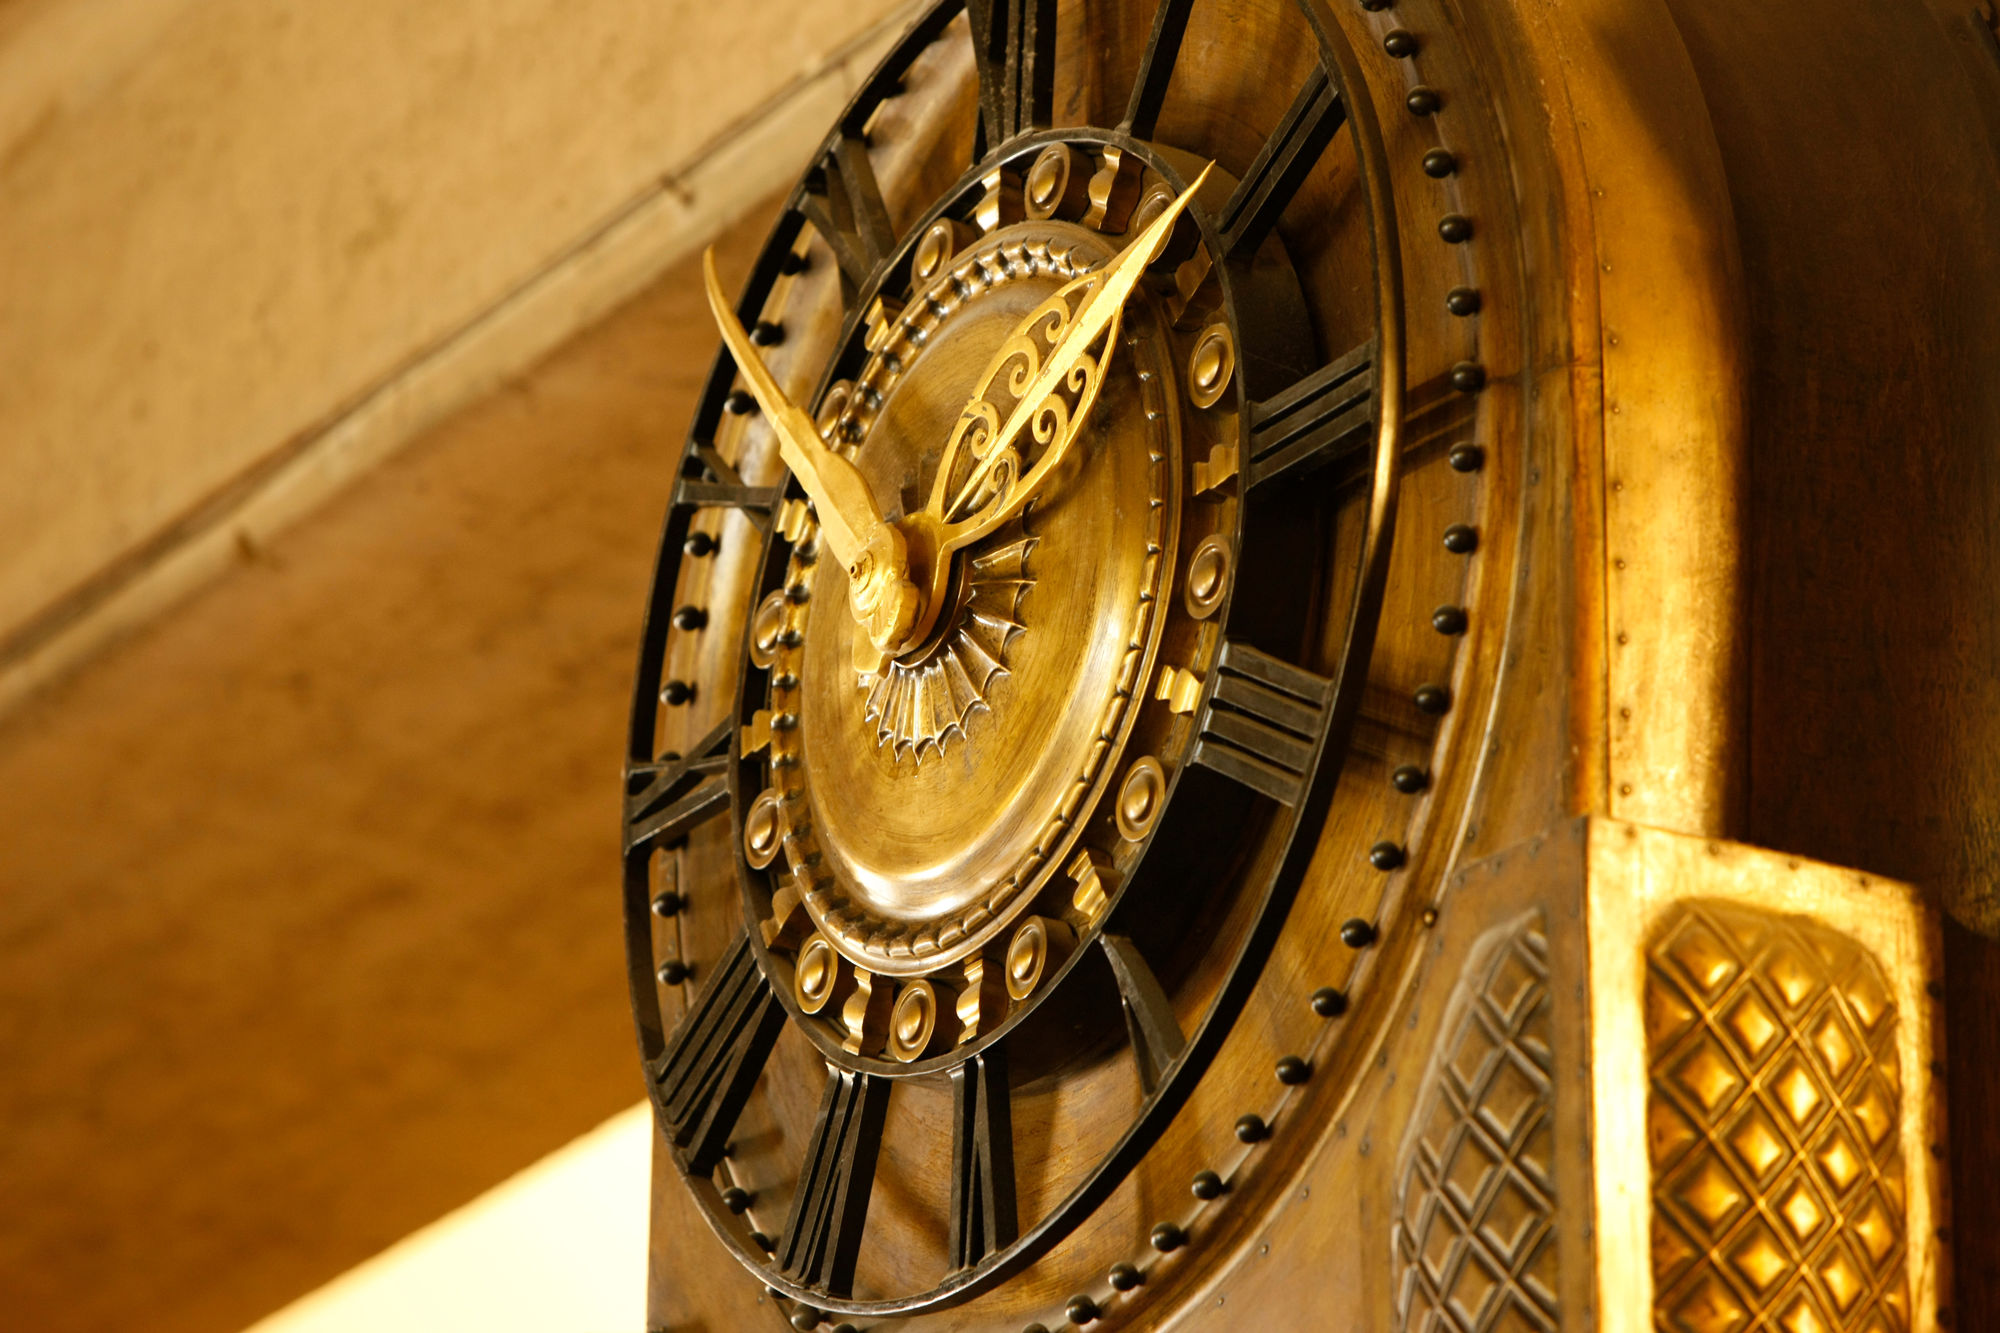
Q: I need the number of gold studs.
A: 12